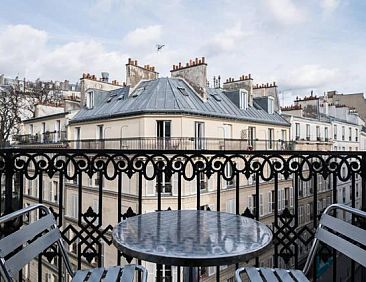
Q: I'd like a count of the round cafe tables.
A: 1